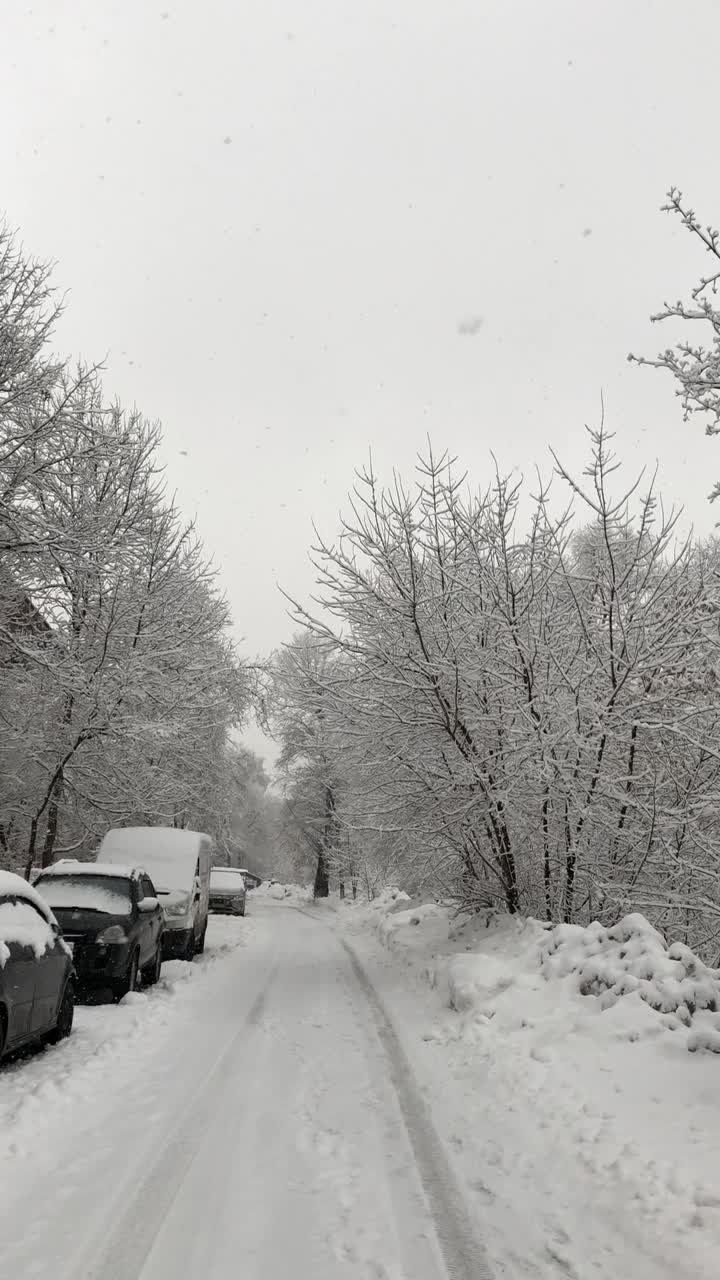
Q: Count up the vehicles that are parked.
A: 4